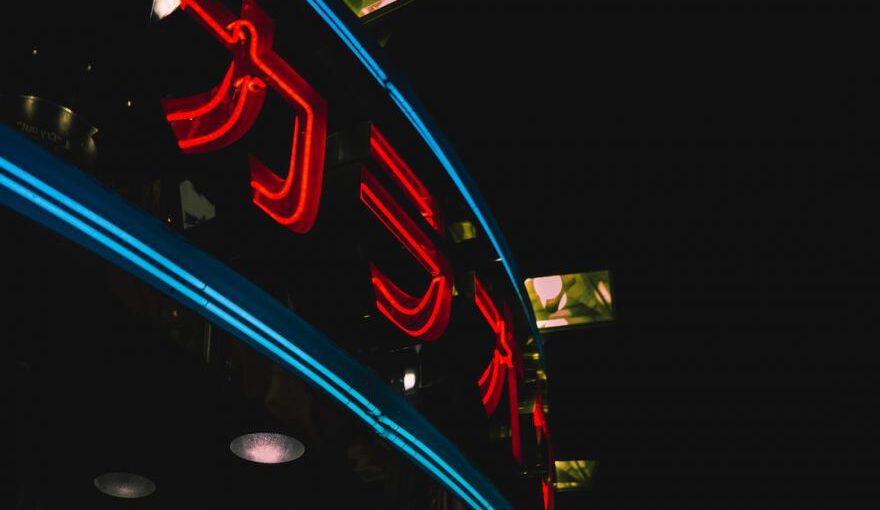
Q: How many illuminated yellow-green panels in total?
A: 3